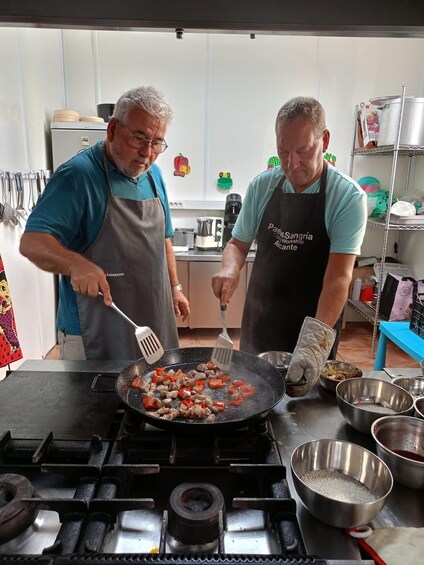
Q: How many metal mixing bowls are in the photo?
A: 7